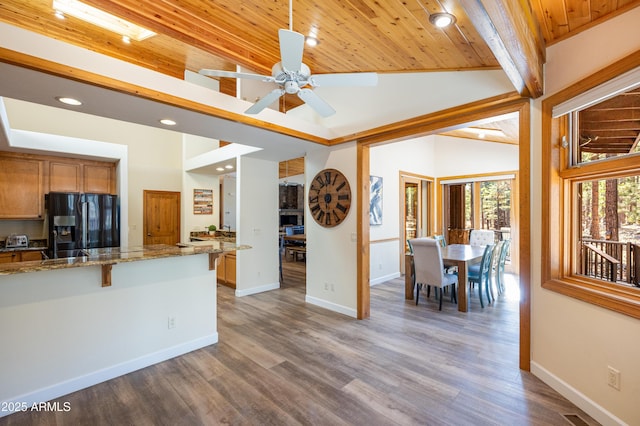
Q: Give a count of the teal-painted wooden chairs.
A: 4